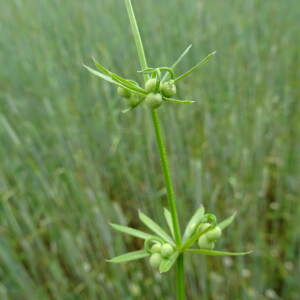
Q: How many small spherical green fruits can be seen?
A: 11